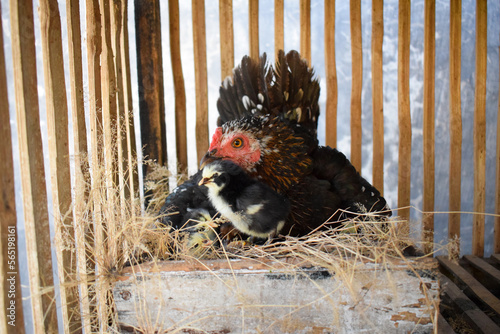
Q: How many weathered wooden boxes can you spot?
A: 1